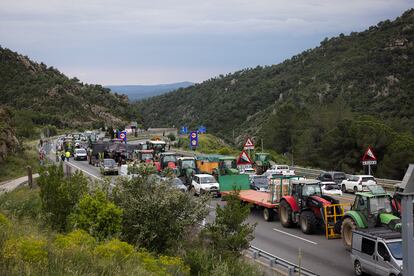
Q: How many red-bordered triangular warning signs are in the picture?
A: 3